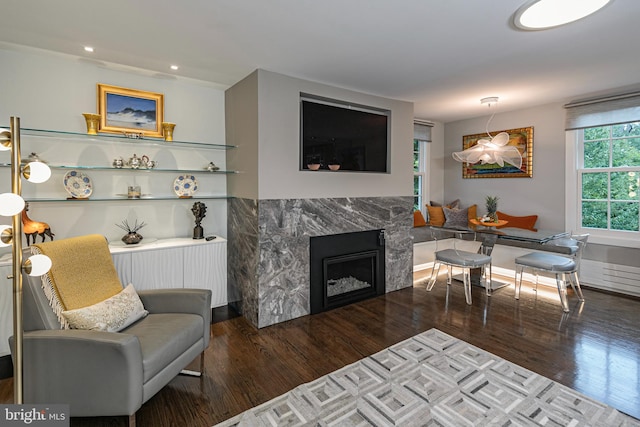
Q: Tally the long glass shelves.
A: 3